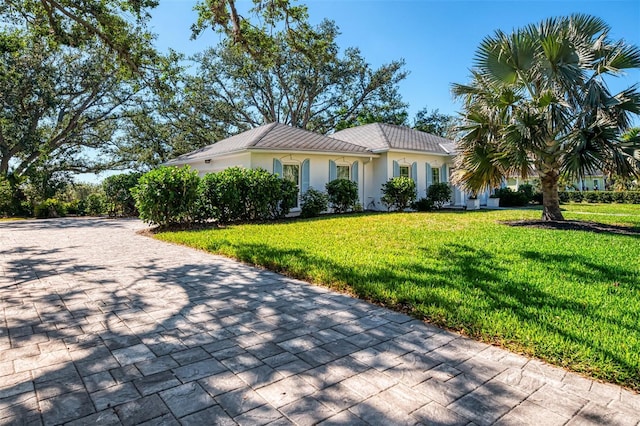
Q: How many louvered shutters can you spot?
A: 8